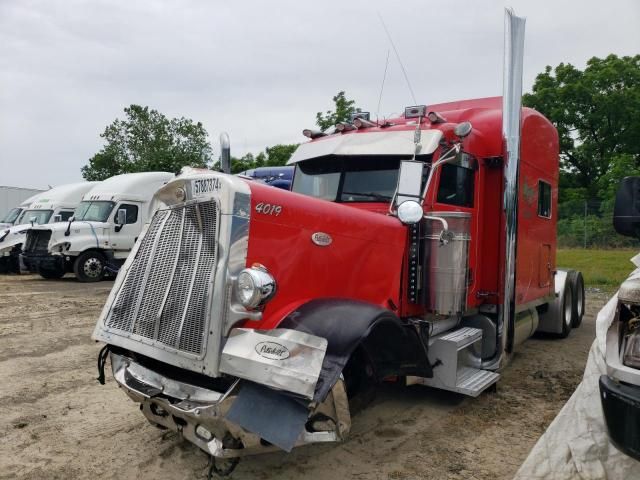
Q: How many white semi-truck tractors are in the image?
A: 3